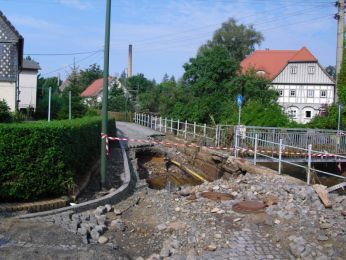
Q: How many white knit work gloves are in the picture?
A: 0